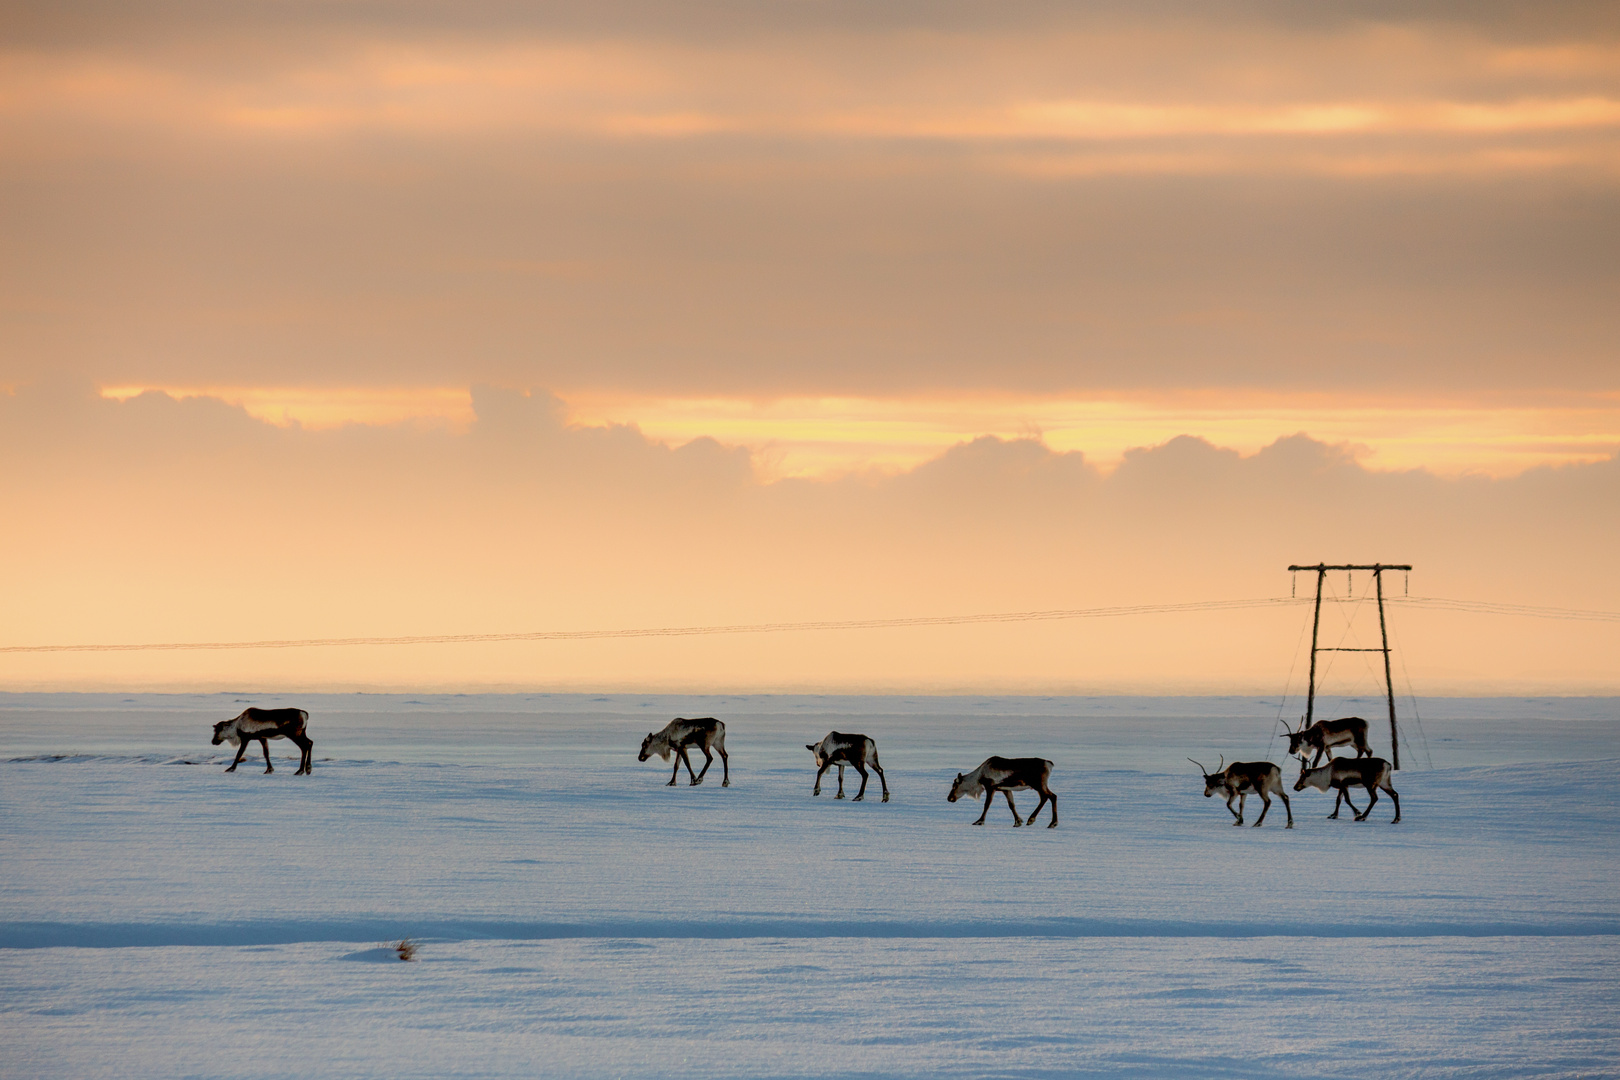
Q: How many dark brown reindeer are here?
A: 7